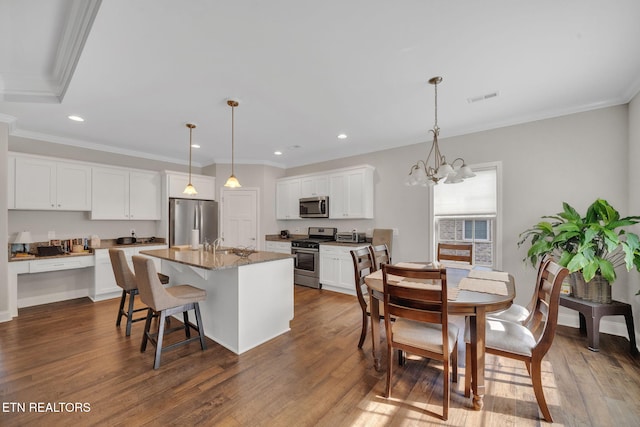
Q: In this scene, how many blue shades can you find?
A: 0